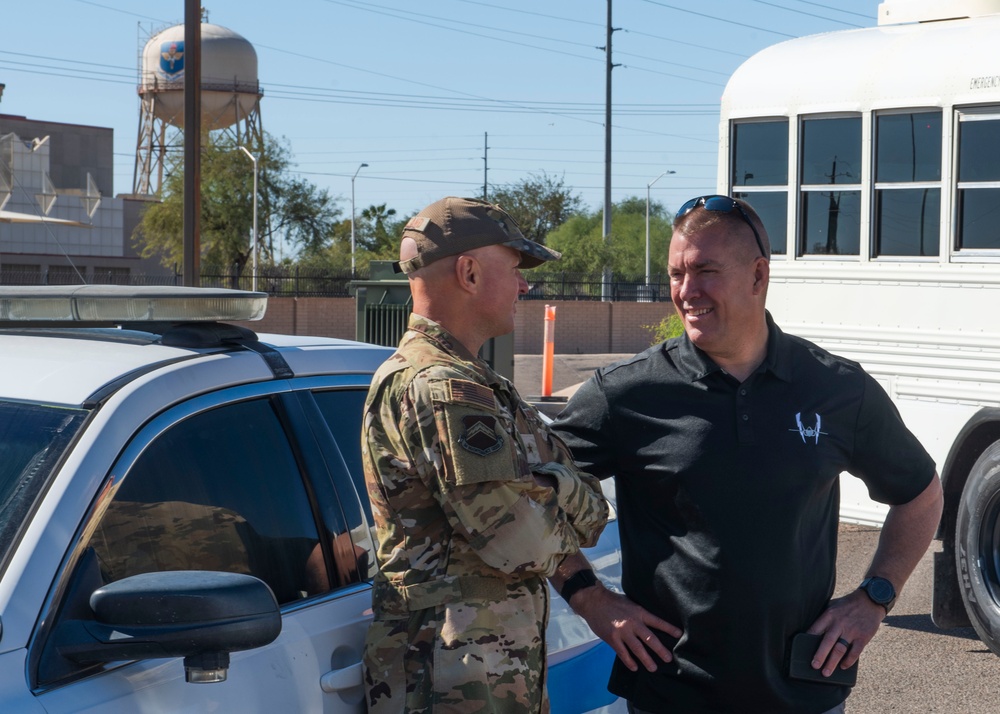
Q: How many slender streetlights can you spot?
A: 3